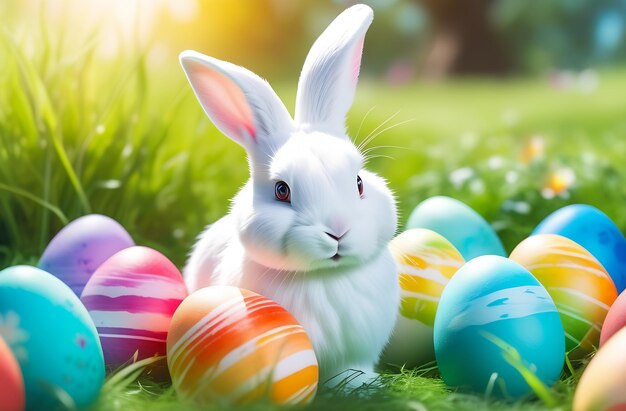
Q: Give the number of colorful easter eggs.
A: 12